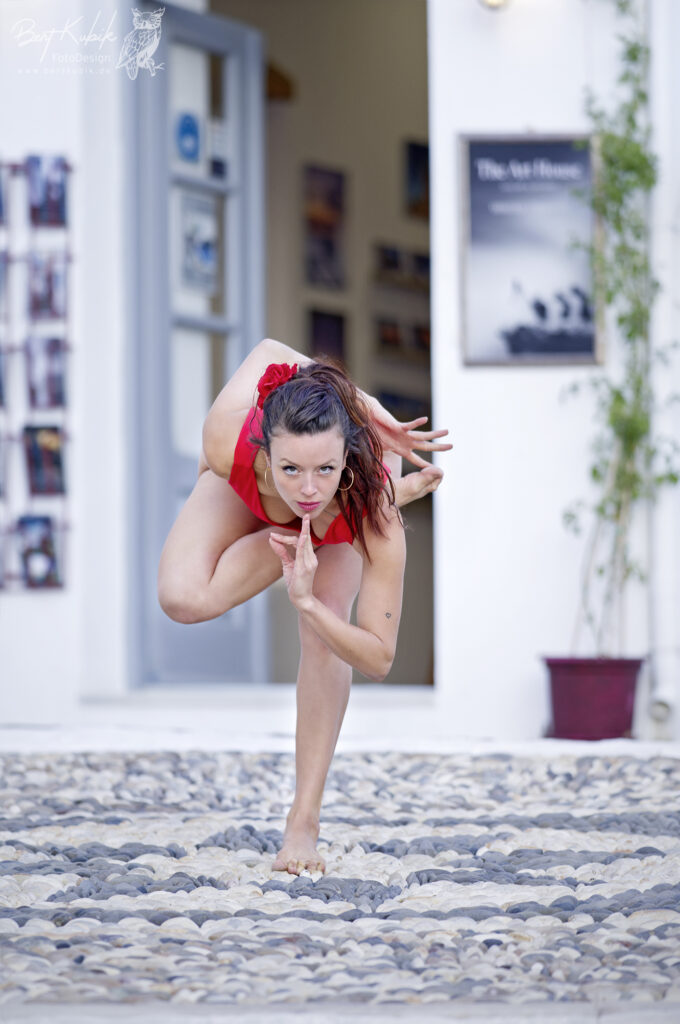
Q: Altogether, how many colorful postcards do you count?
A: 5